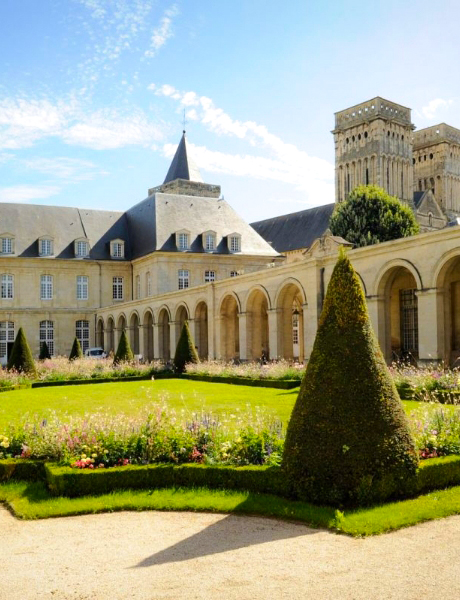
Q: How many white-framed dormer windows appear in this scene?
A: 7